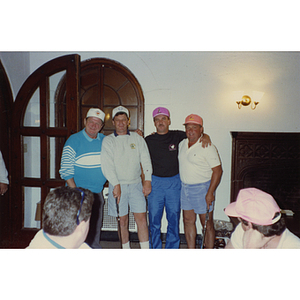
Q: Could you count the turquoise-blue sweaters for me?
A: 1